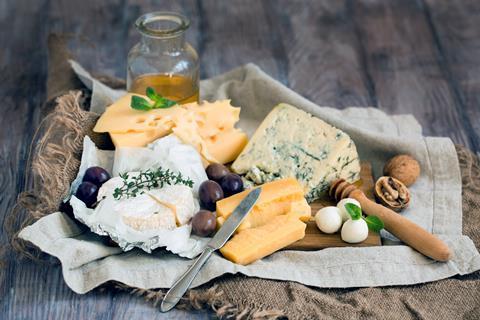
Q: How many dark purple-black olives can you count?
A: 6